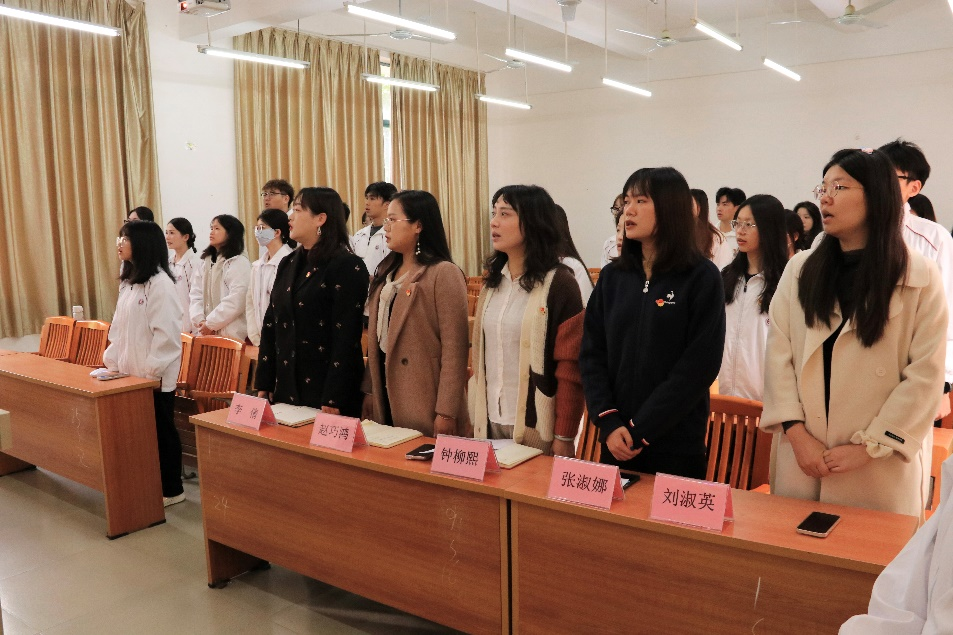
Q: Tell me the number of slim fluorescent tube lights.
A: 9